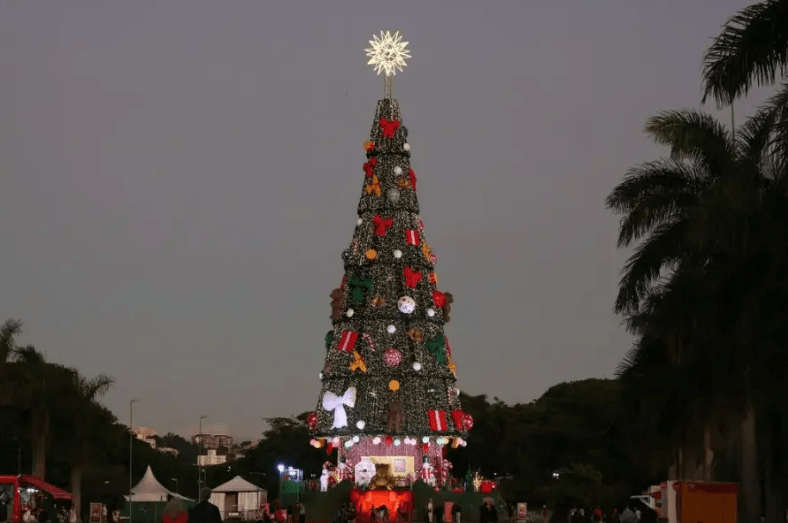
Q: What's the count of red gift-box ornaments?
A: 3